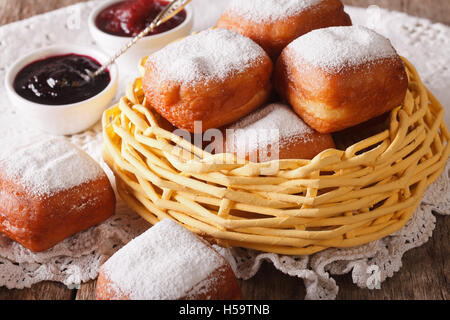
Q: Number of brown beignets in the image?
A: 6